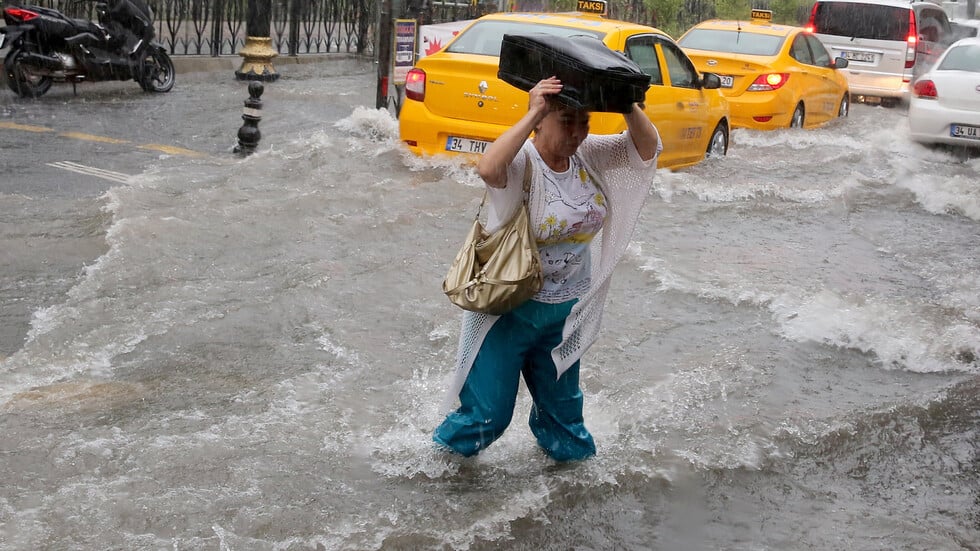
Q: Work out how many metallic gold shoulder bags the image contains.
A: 1